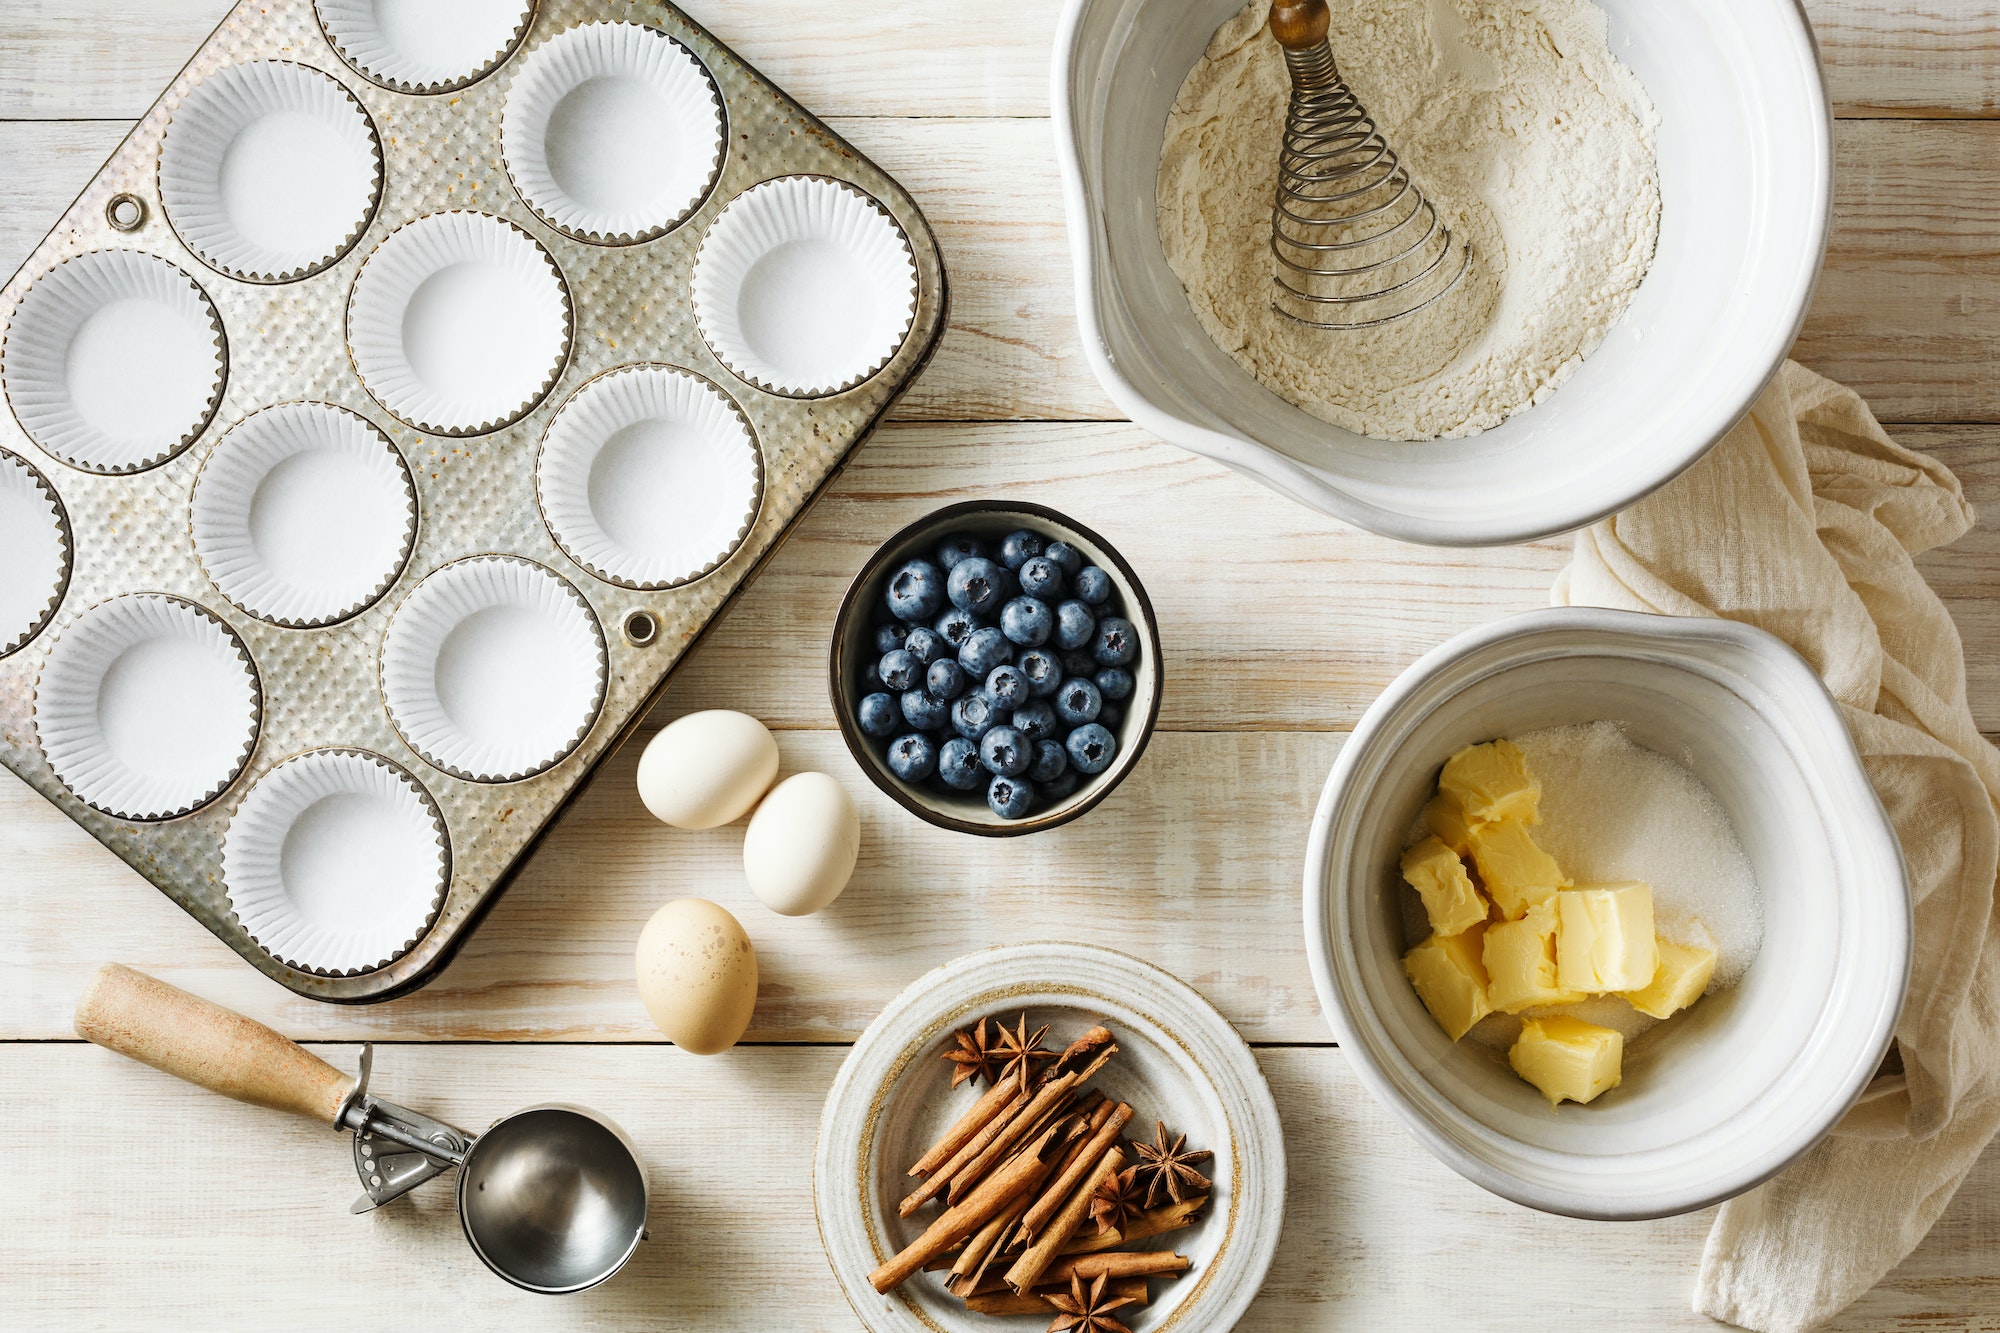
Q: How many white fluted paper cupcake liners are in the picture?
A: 12